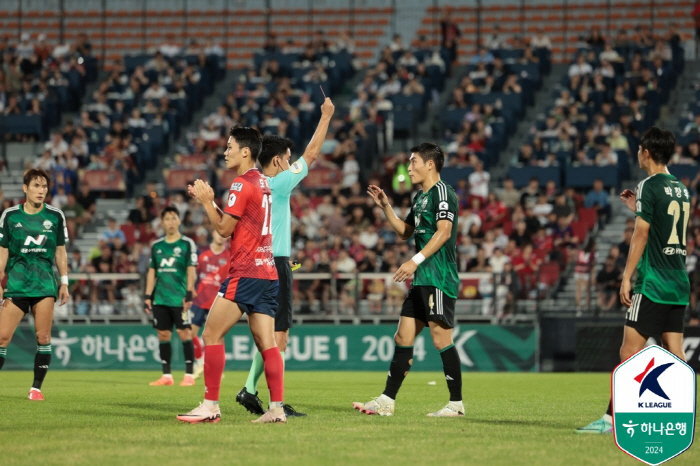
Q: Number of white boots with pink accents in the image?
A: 4